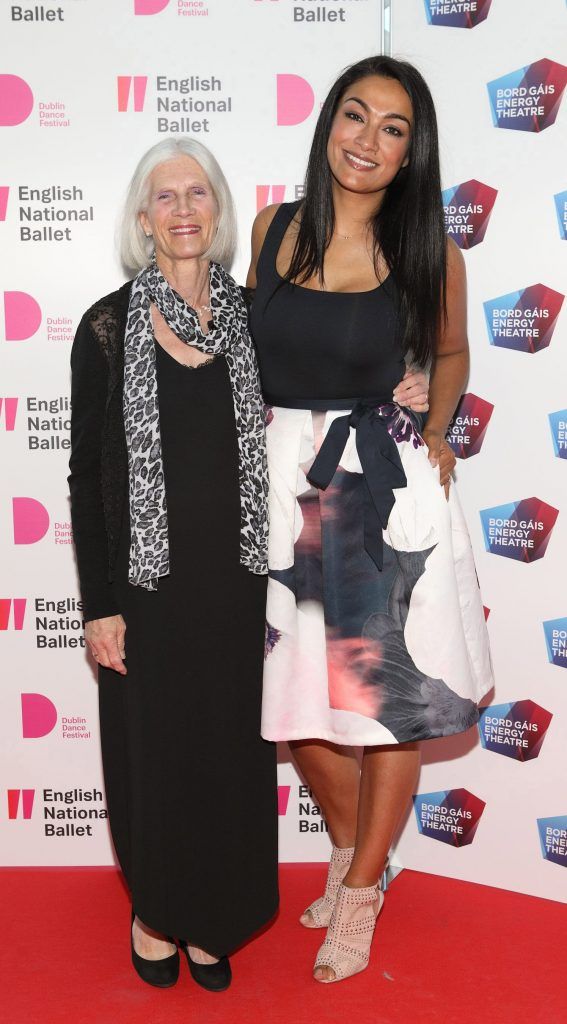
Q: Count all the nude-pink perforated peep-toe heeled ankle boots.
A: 2